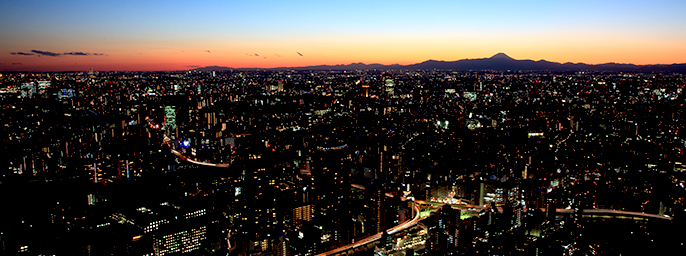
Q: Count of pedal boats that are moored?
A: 0